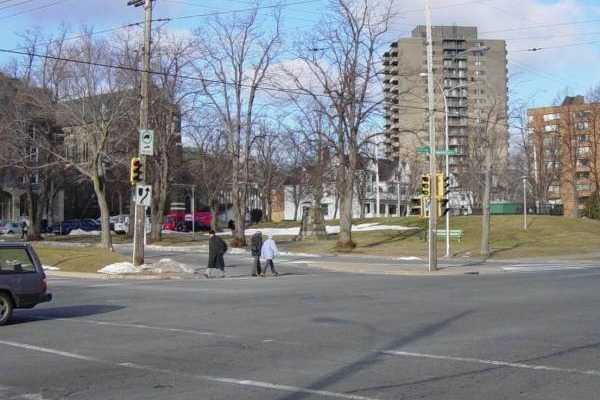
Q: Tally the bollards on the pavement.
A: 0